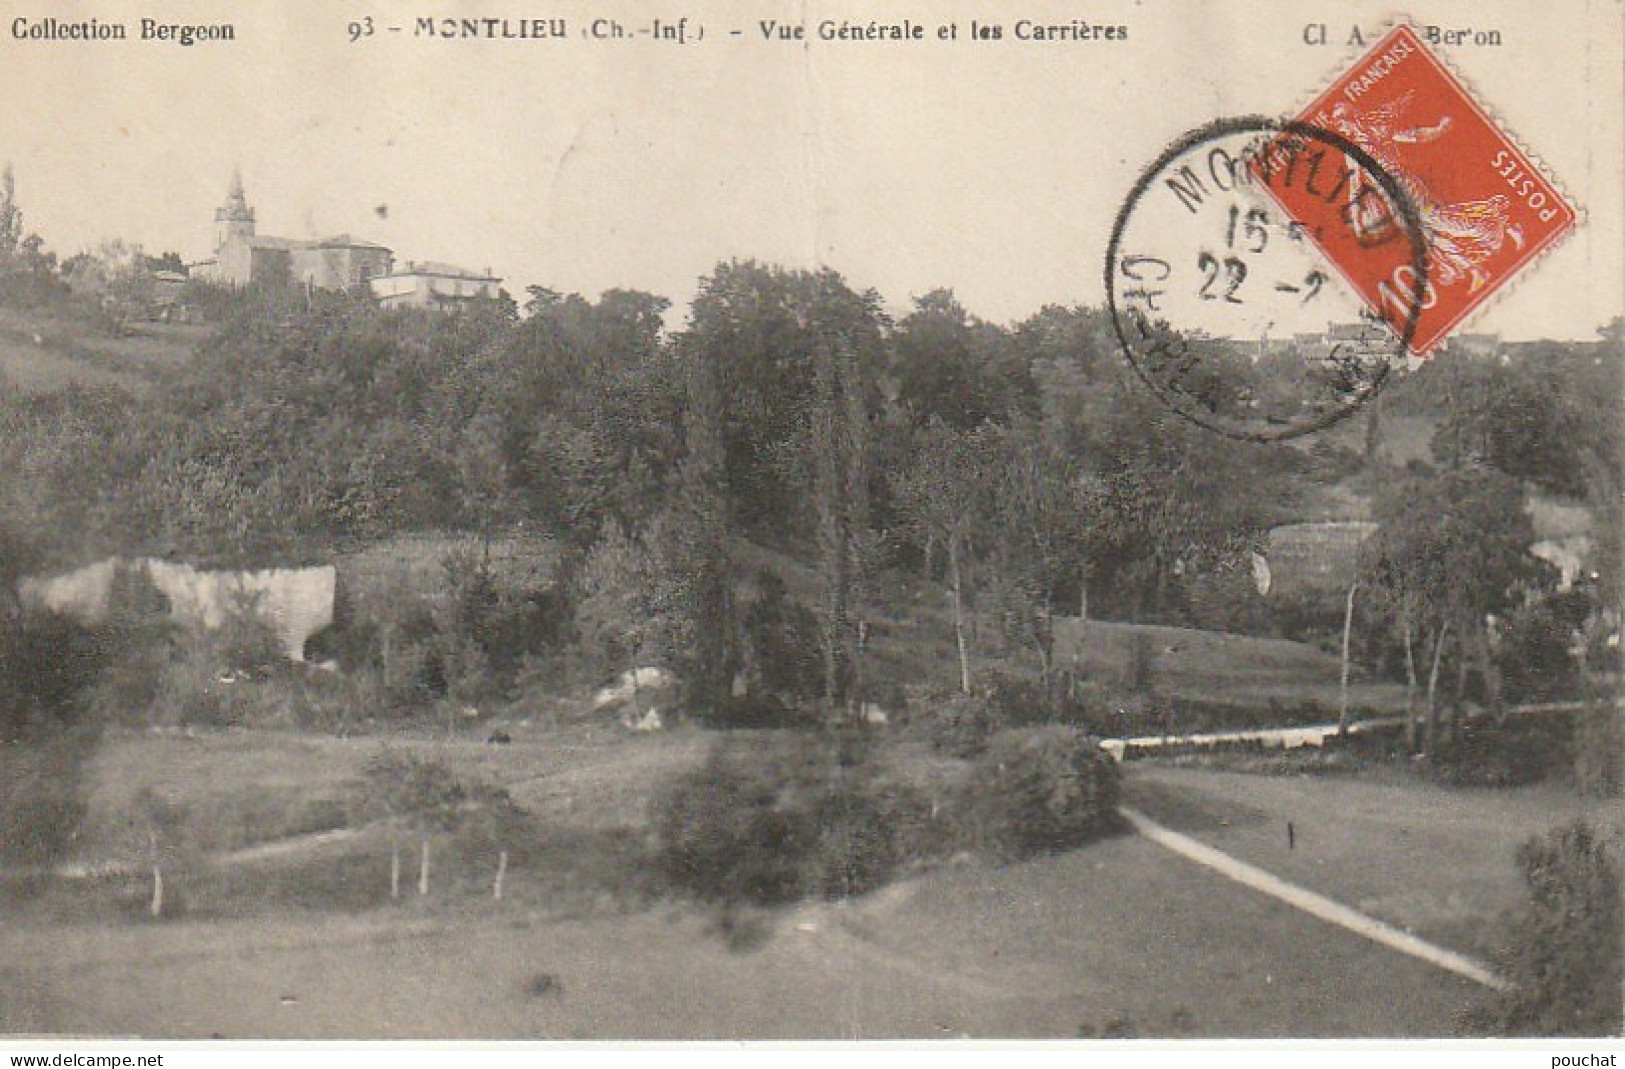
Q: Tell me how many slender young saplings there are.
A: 4